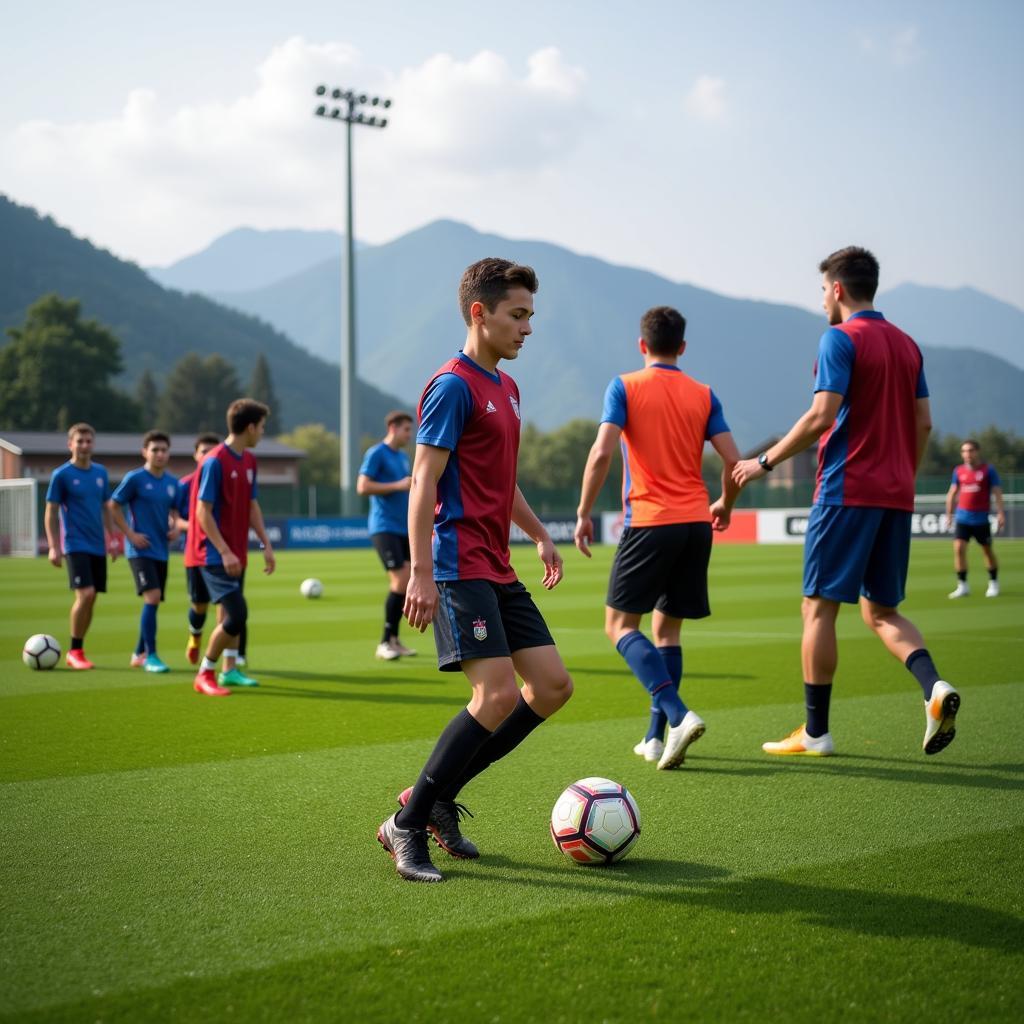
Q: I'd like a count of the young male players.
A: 9